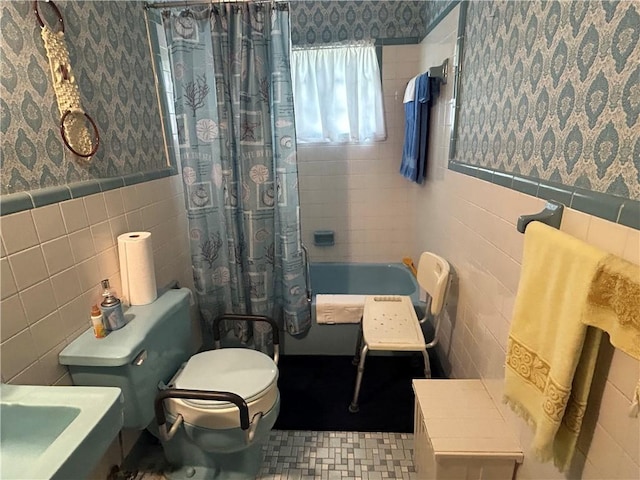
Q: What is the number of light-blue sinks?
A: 1